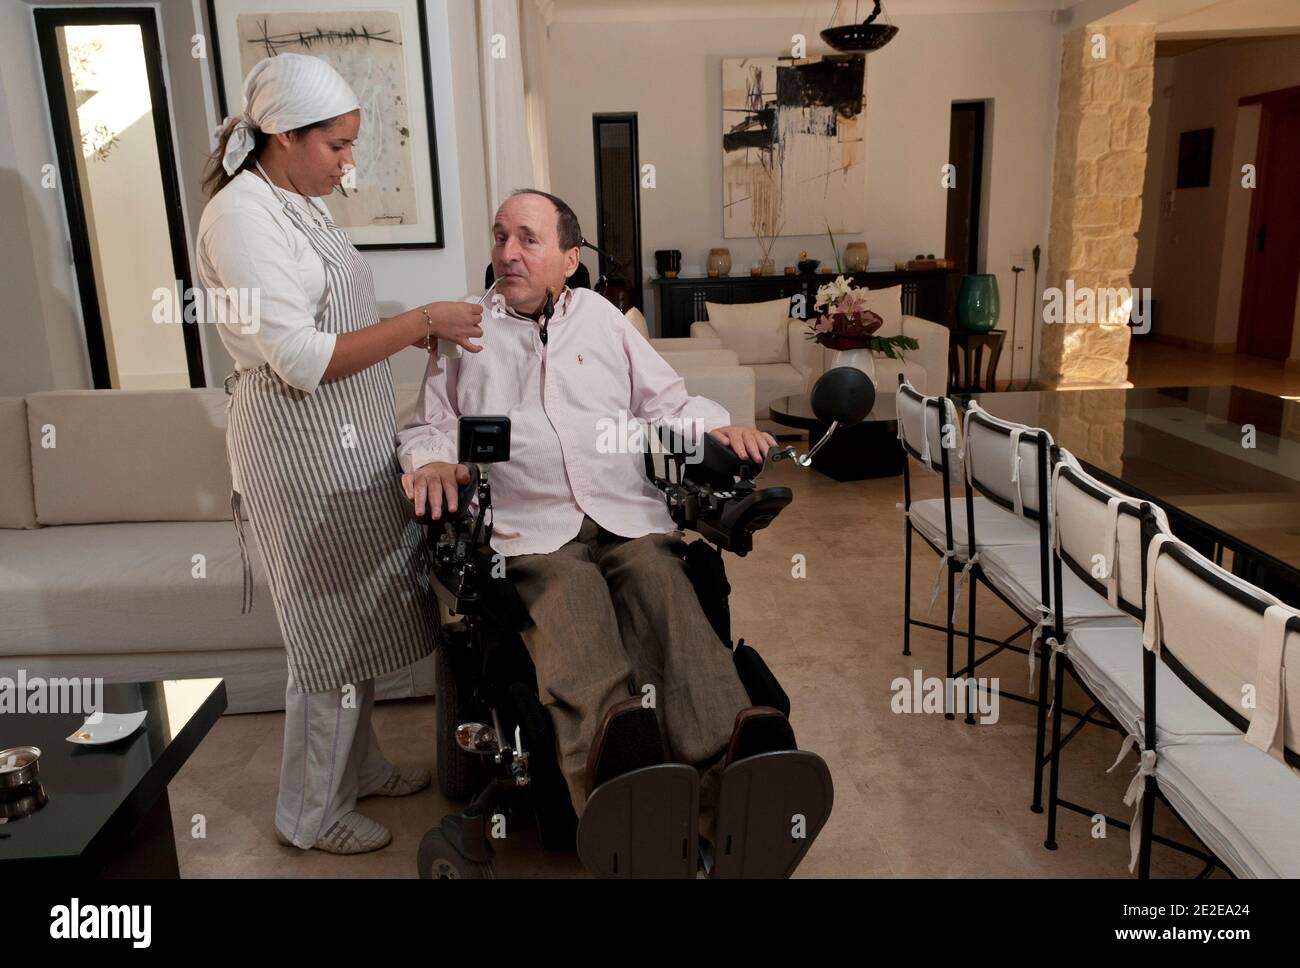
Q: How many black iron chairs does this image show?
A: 4